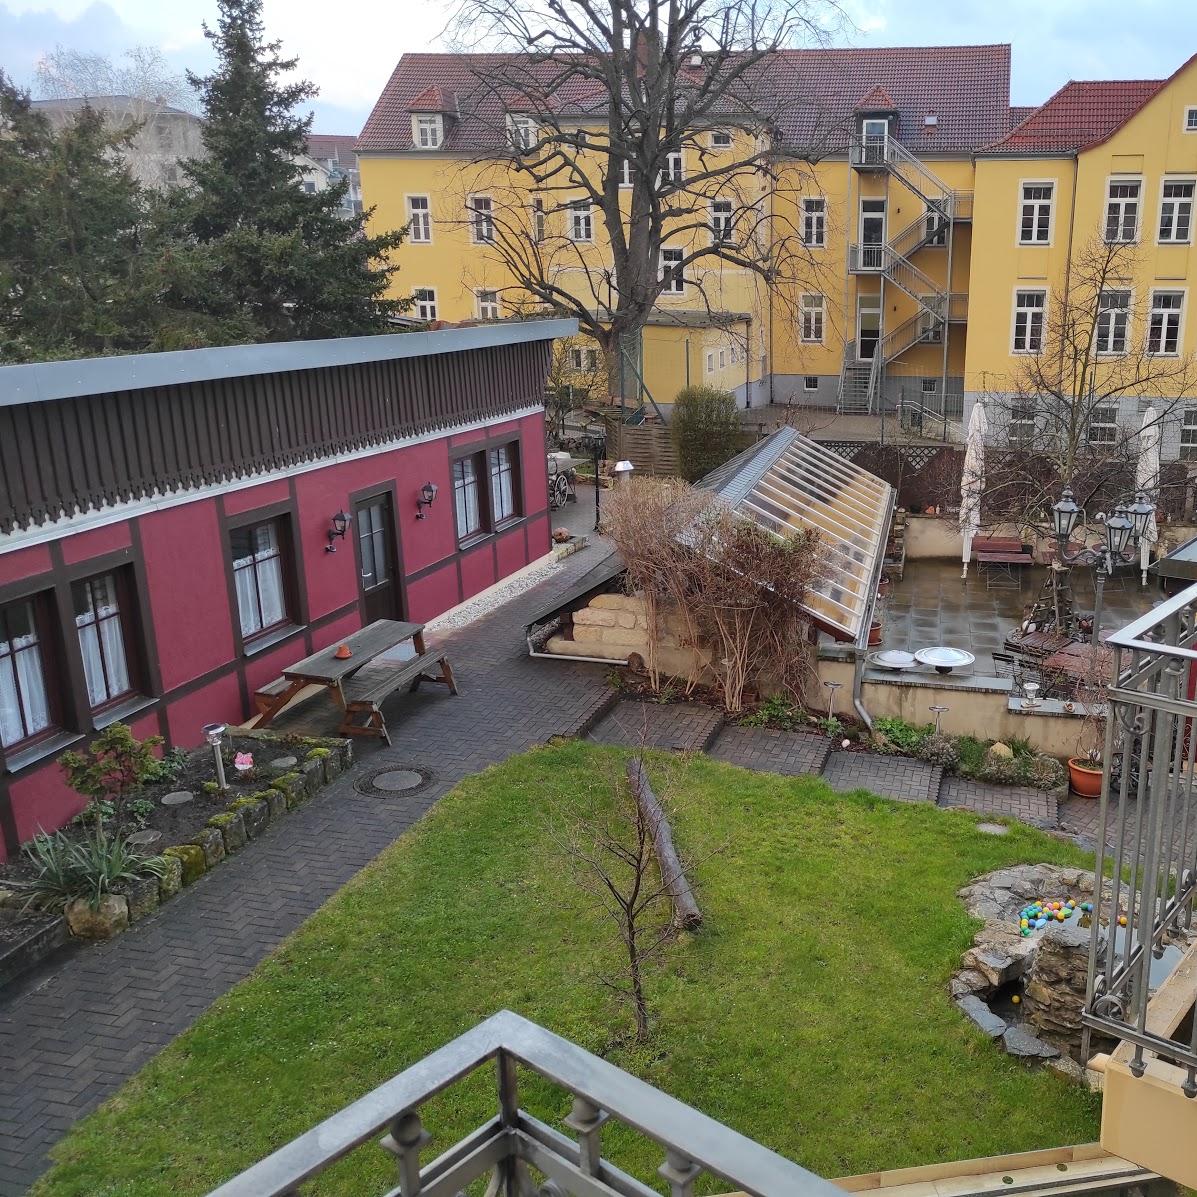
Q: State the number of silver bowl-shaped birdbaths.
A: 2